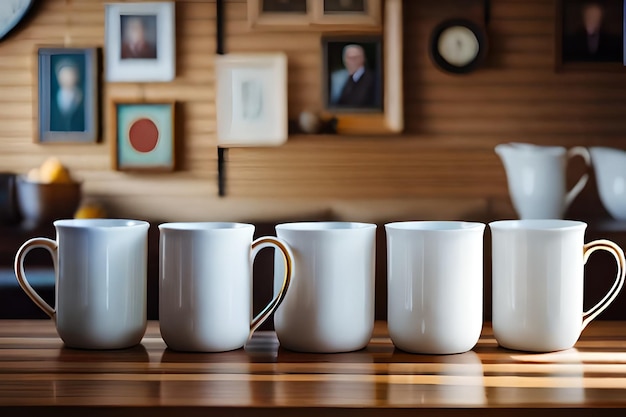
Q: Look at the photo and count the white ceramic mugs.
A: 5